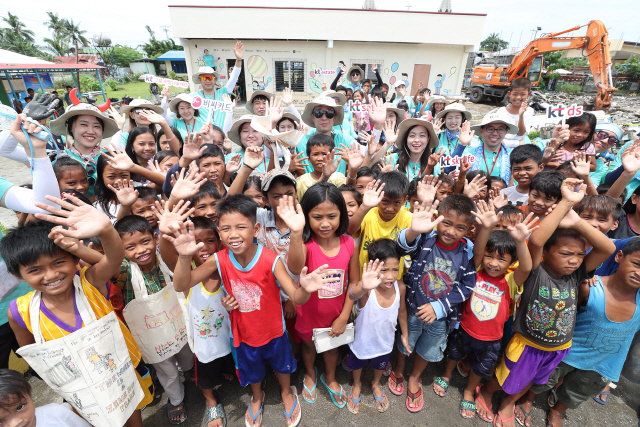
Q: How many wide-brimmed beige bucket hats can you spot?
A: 15